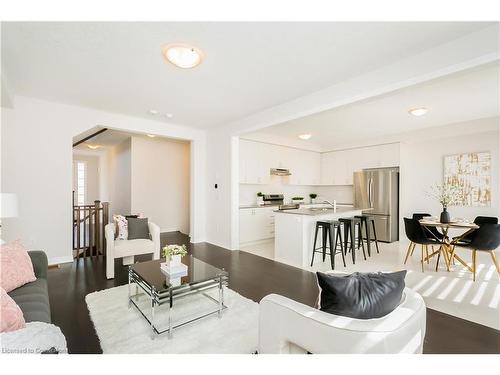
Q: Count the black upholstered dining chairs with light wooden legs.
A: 4